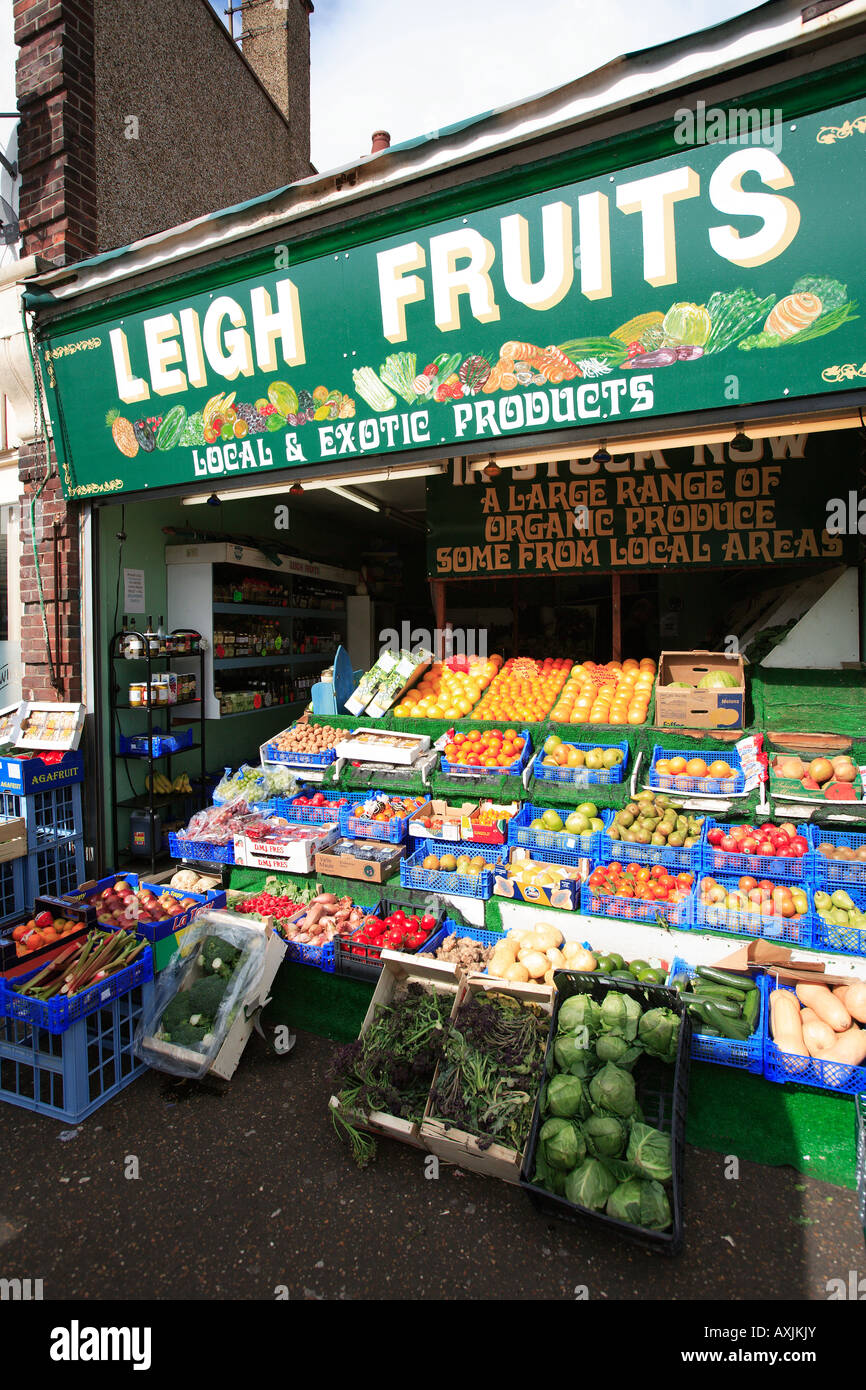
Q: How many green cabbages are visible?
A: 12